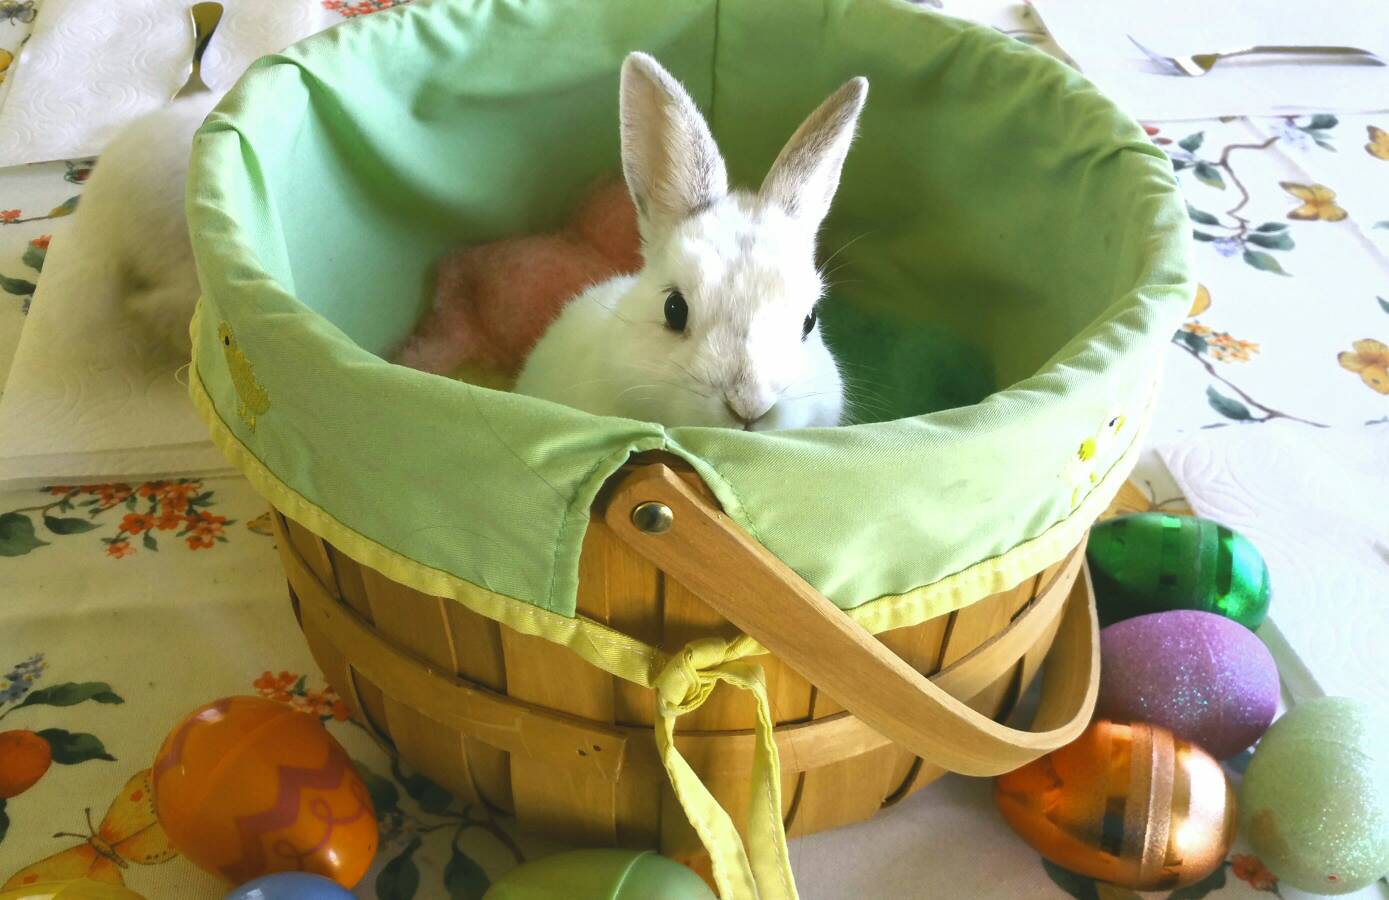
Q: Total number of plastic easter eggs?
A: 8